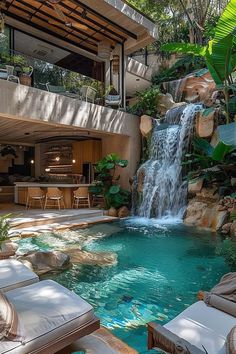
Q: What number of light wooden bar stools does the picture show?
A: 3